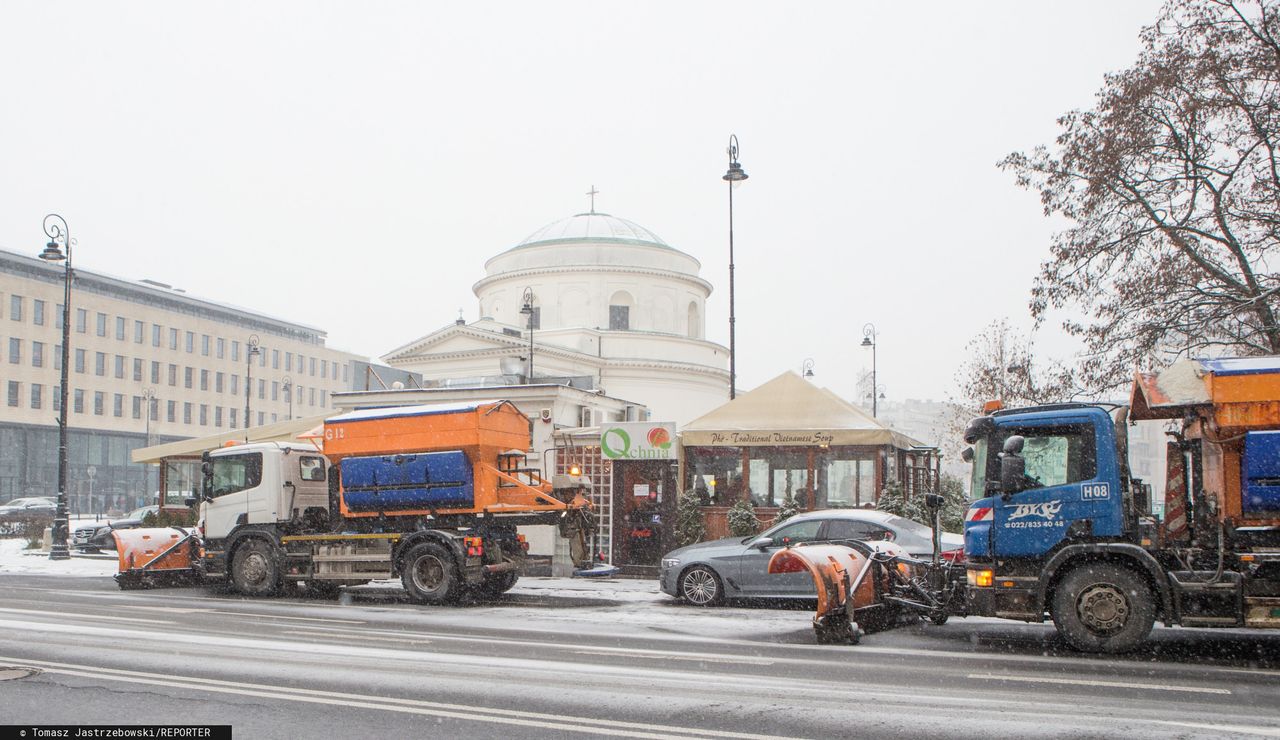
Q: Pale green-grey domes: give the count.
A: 1